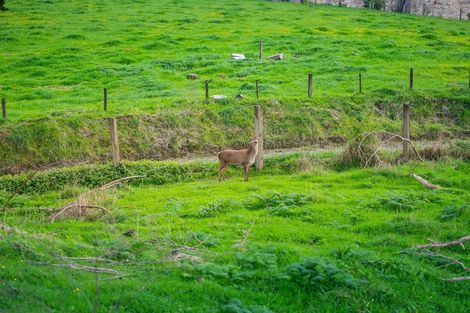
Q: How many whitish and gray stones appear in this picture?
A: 5